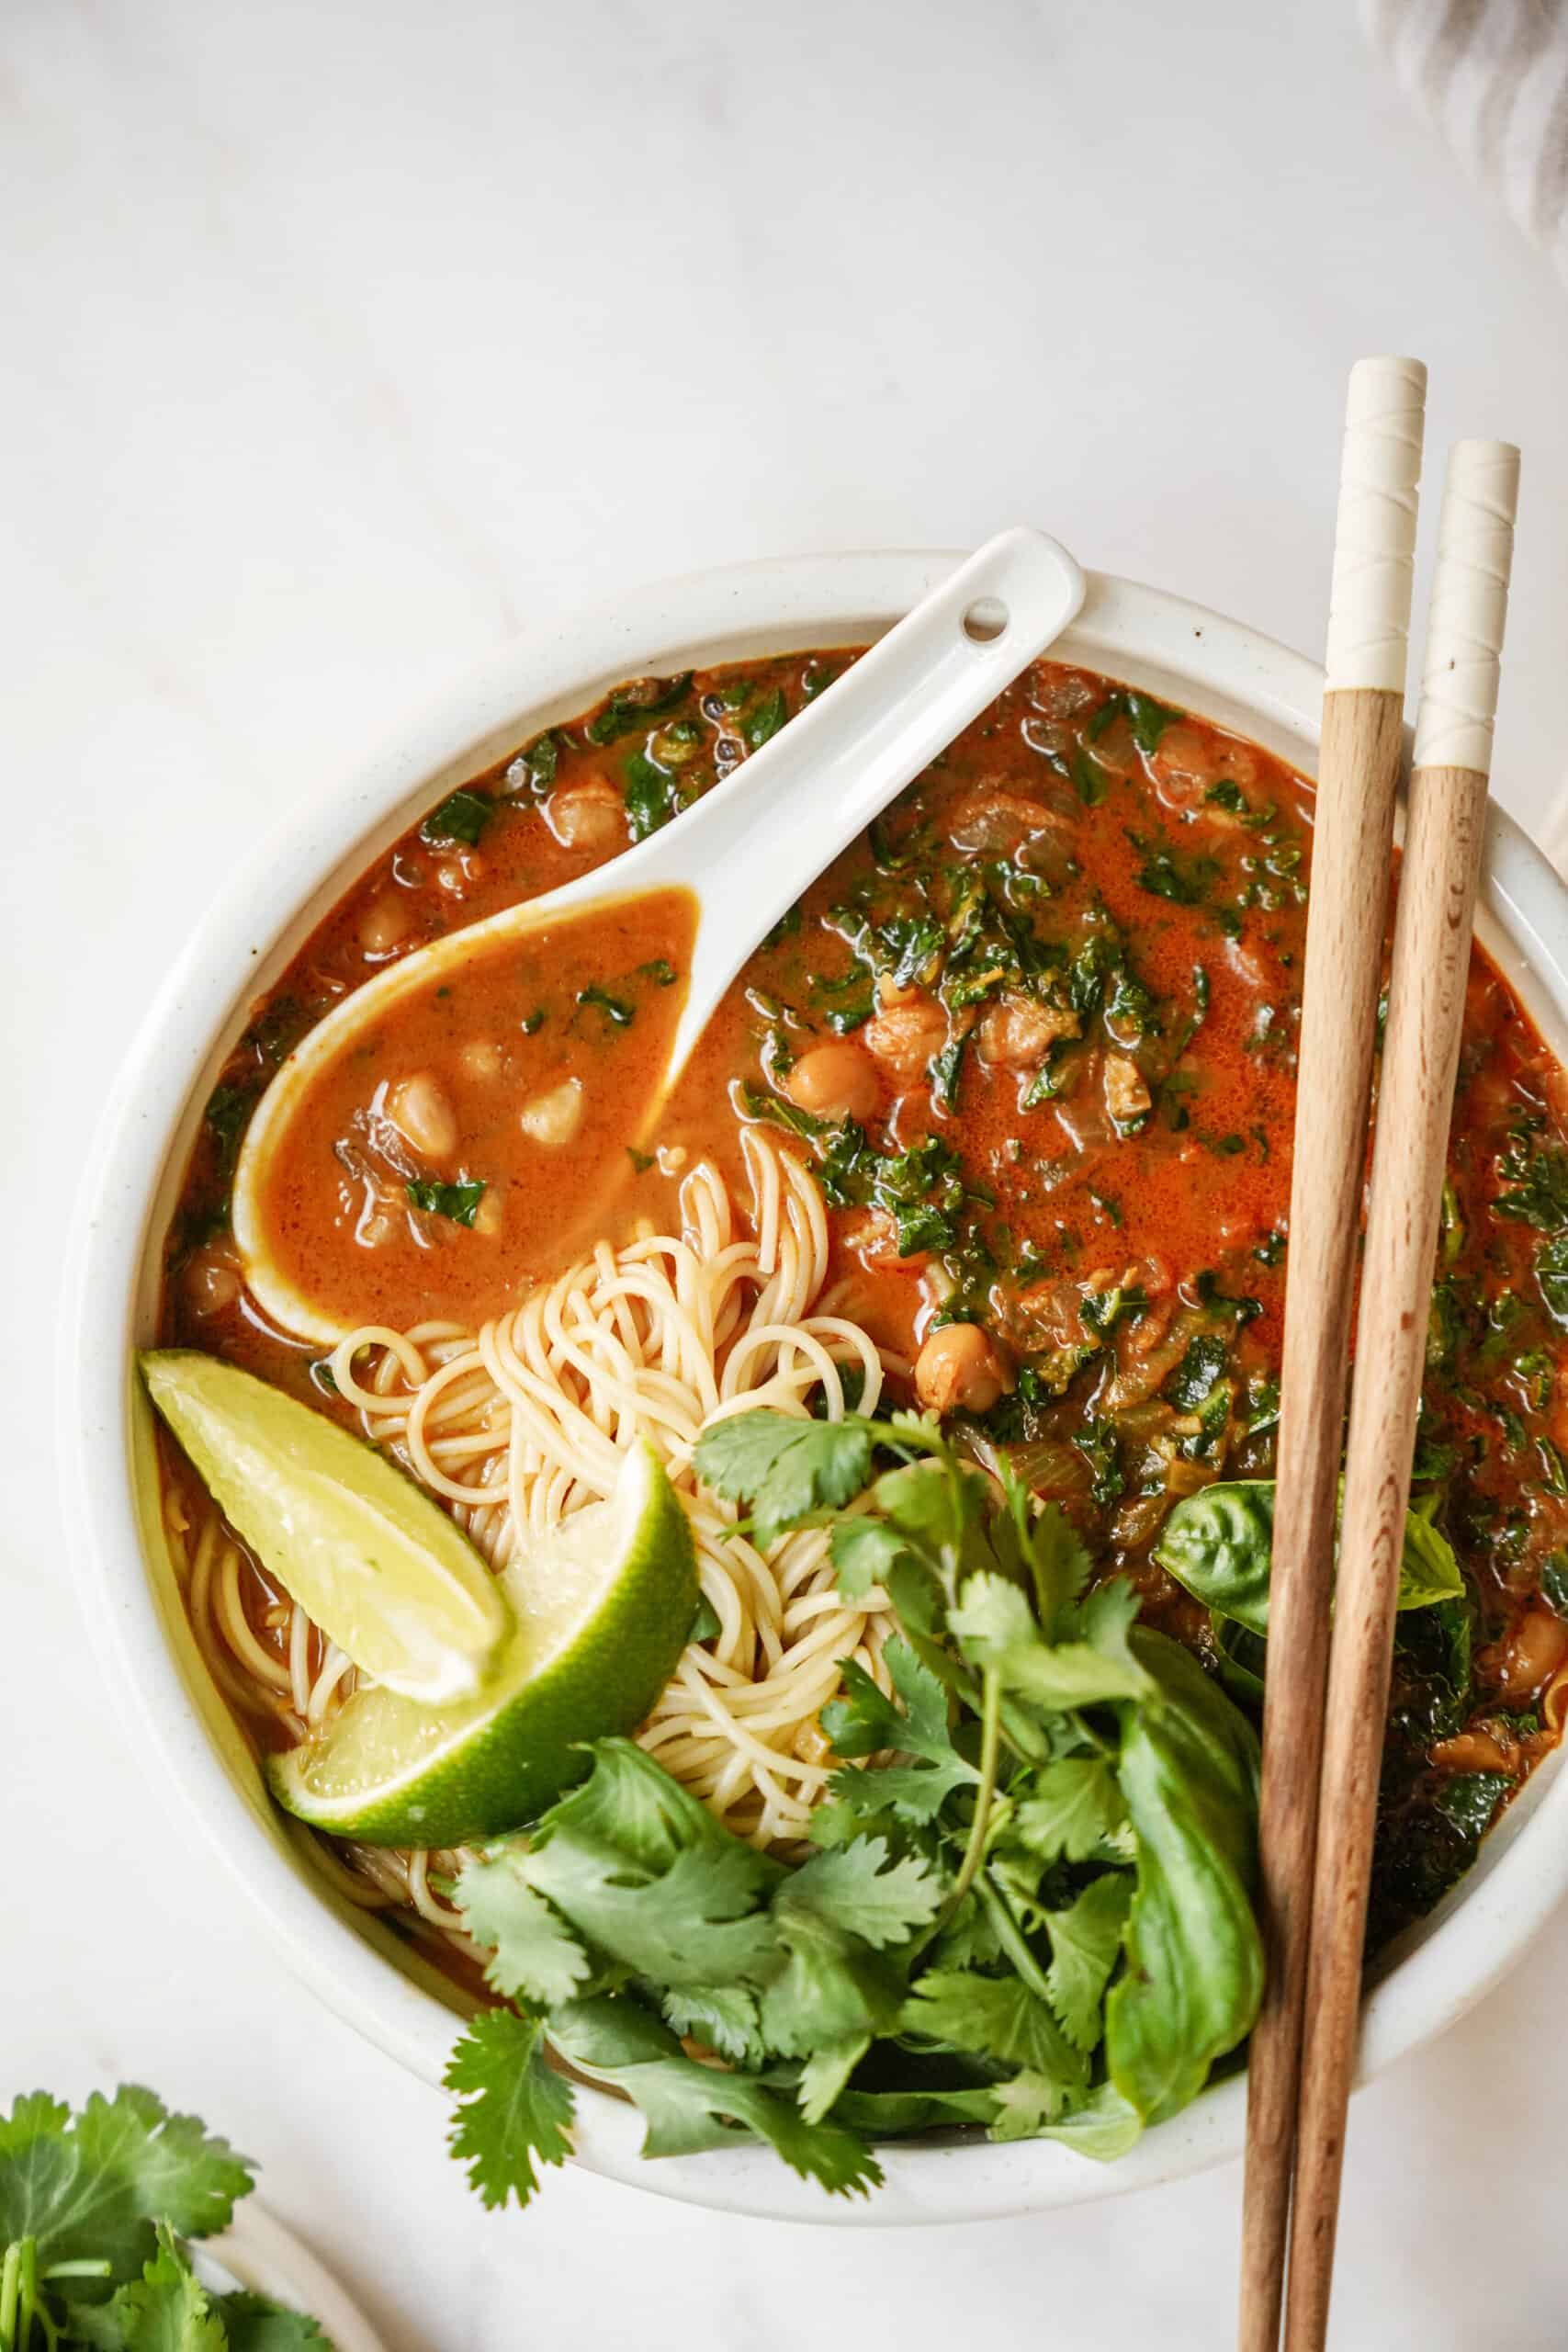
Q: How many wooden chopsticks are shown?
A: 2